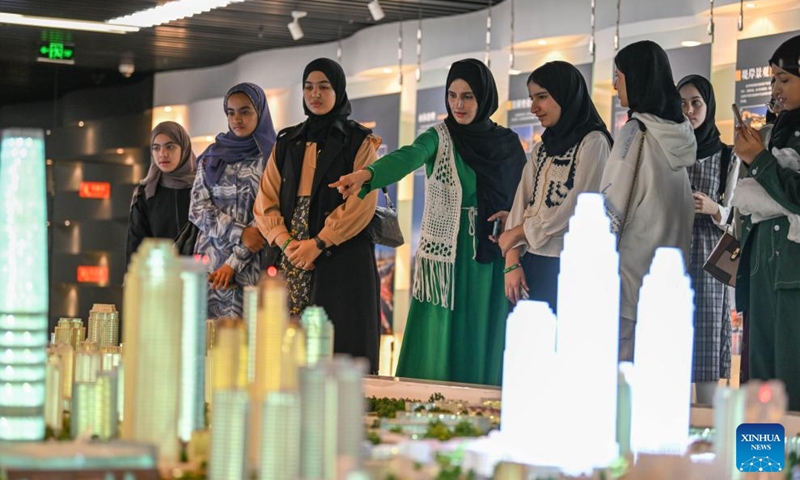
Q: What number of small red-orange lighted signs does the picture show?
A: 2